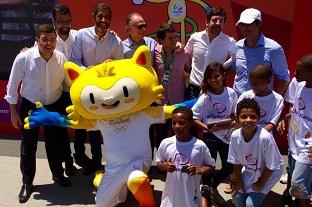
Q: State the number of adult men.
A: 7